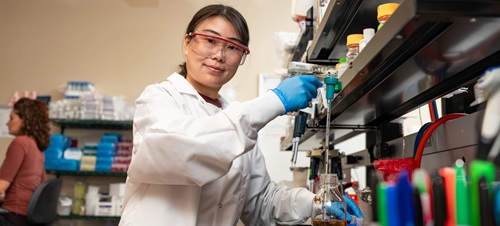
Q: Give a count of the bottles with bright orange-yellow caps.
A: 2